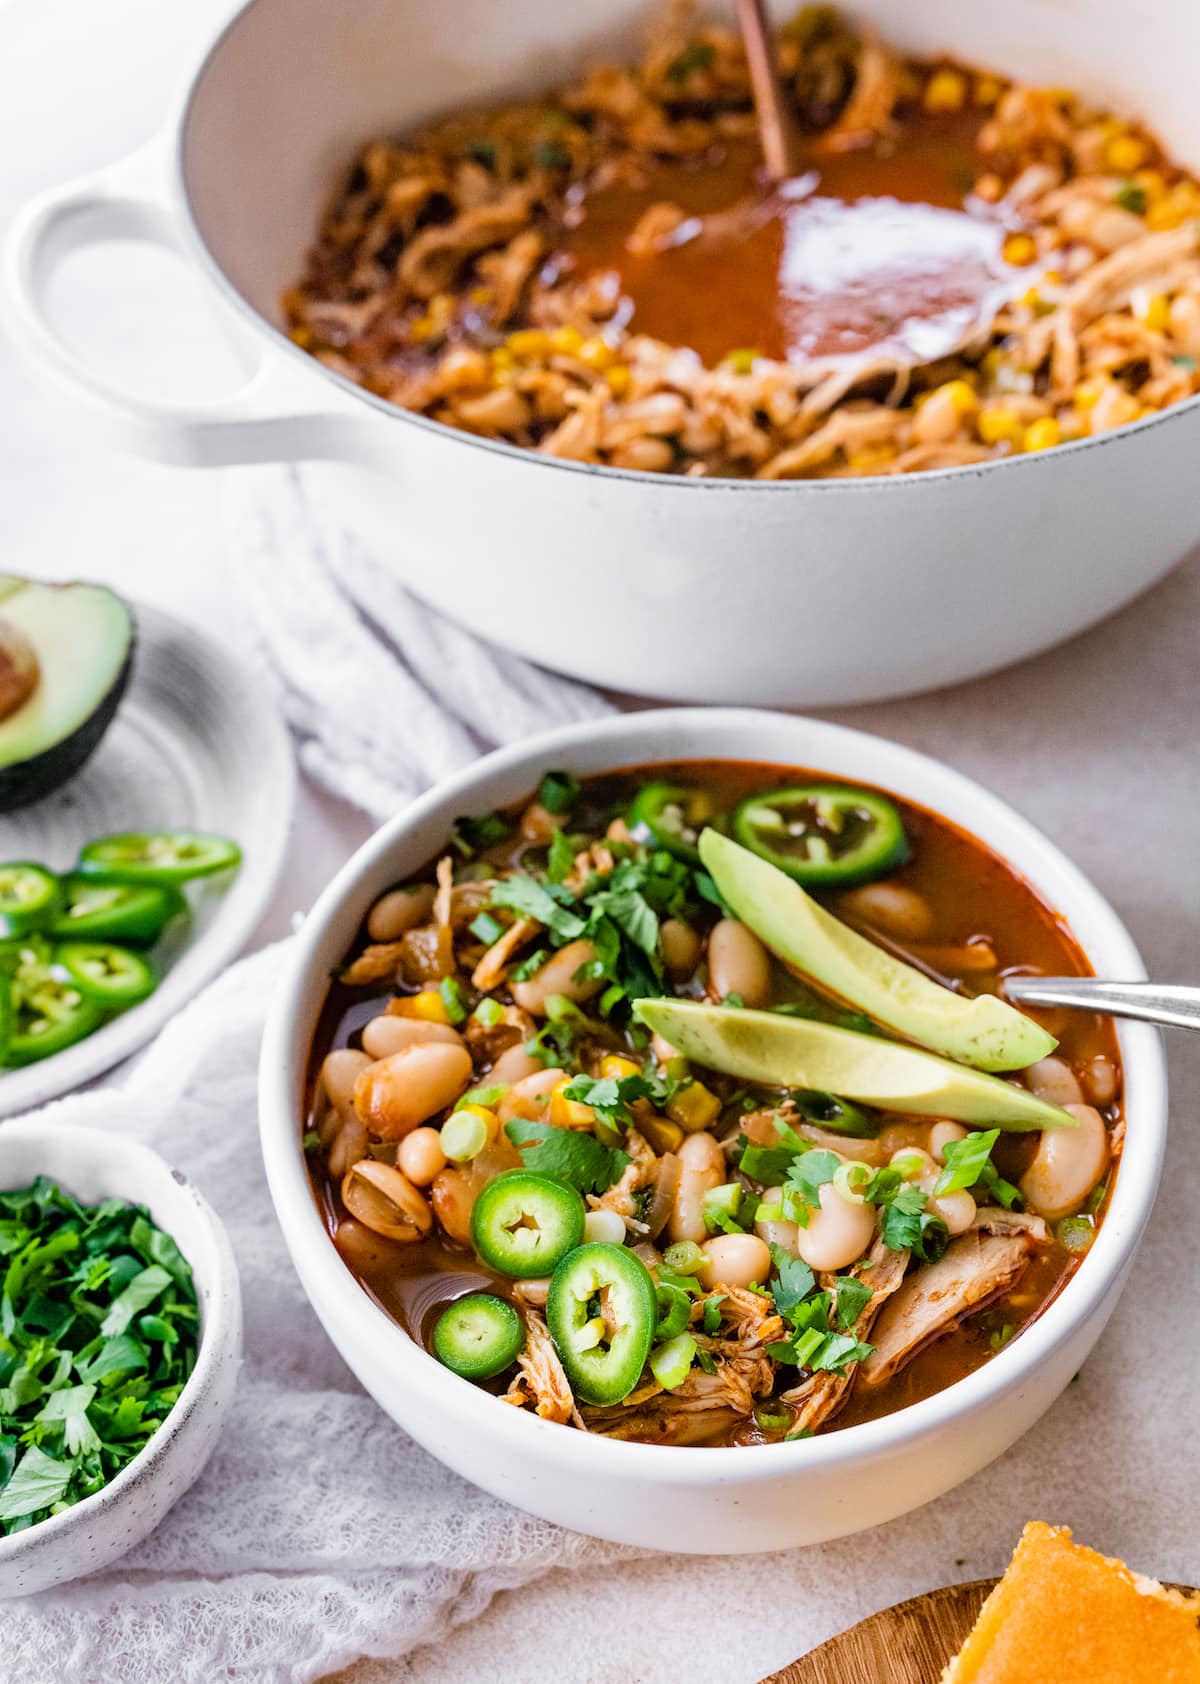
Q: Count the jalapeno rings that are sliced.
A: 10